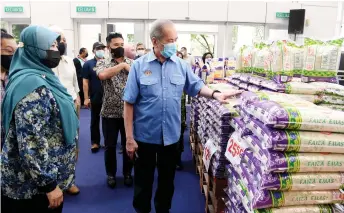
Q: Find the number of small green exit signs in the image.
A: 3